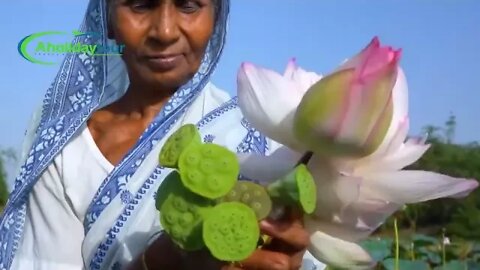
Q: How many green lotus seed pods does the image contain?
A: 6